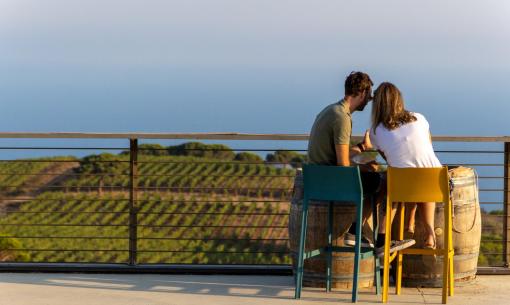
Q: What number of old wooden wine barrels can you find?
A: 2